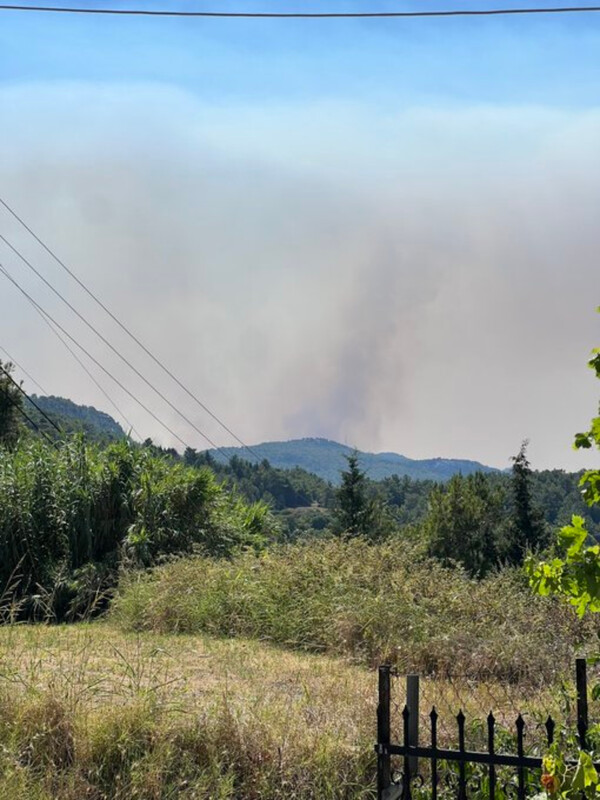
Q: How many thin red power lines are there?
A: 0